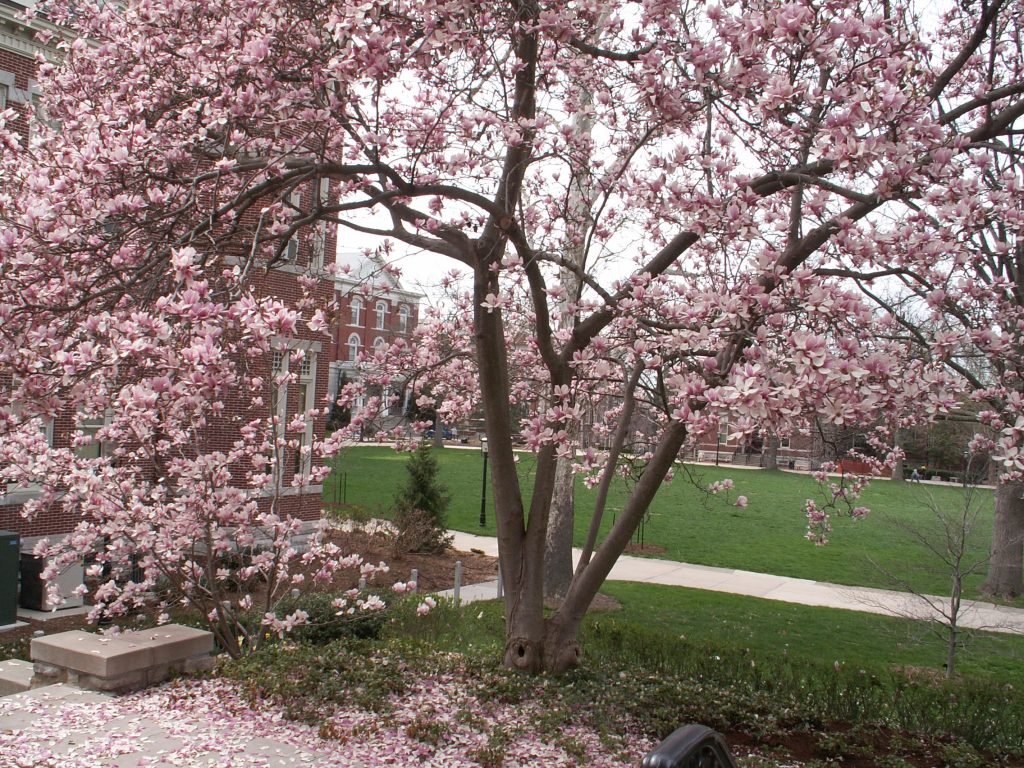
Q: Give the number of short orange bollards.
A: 0